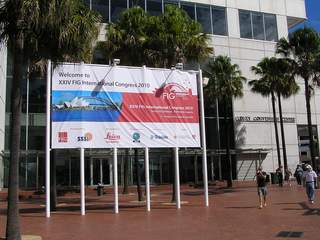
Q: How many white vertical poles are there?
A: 6